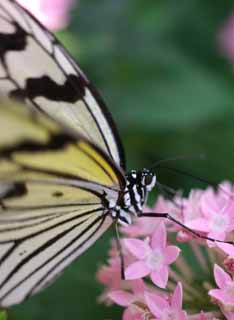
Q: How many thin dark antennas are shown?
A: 2